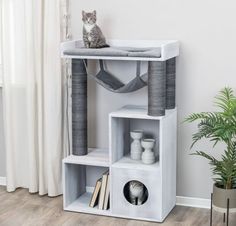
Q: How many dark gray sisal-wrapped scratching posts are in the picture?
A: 3